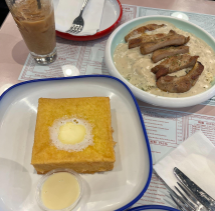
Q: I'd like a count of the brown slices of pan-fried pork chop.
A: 6